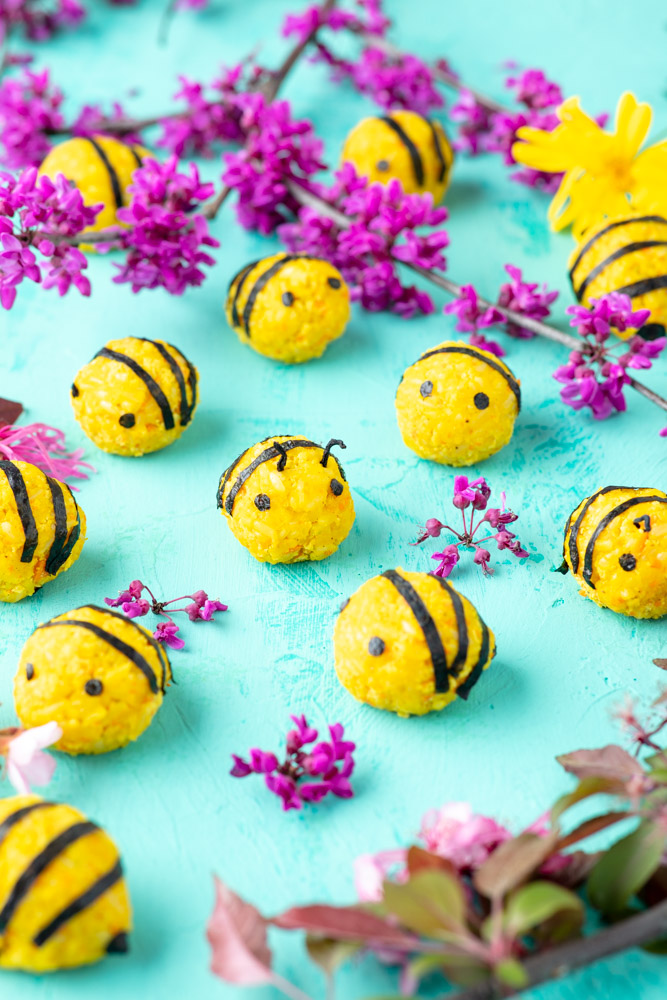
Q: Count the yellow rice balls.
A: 12